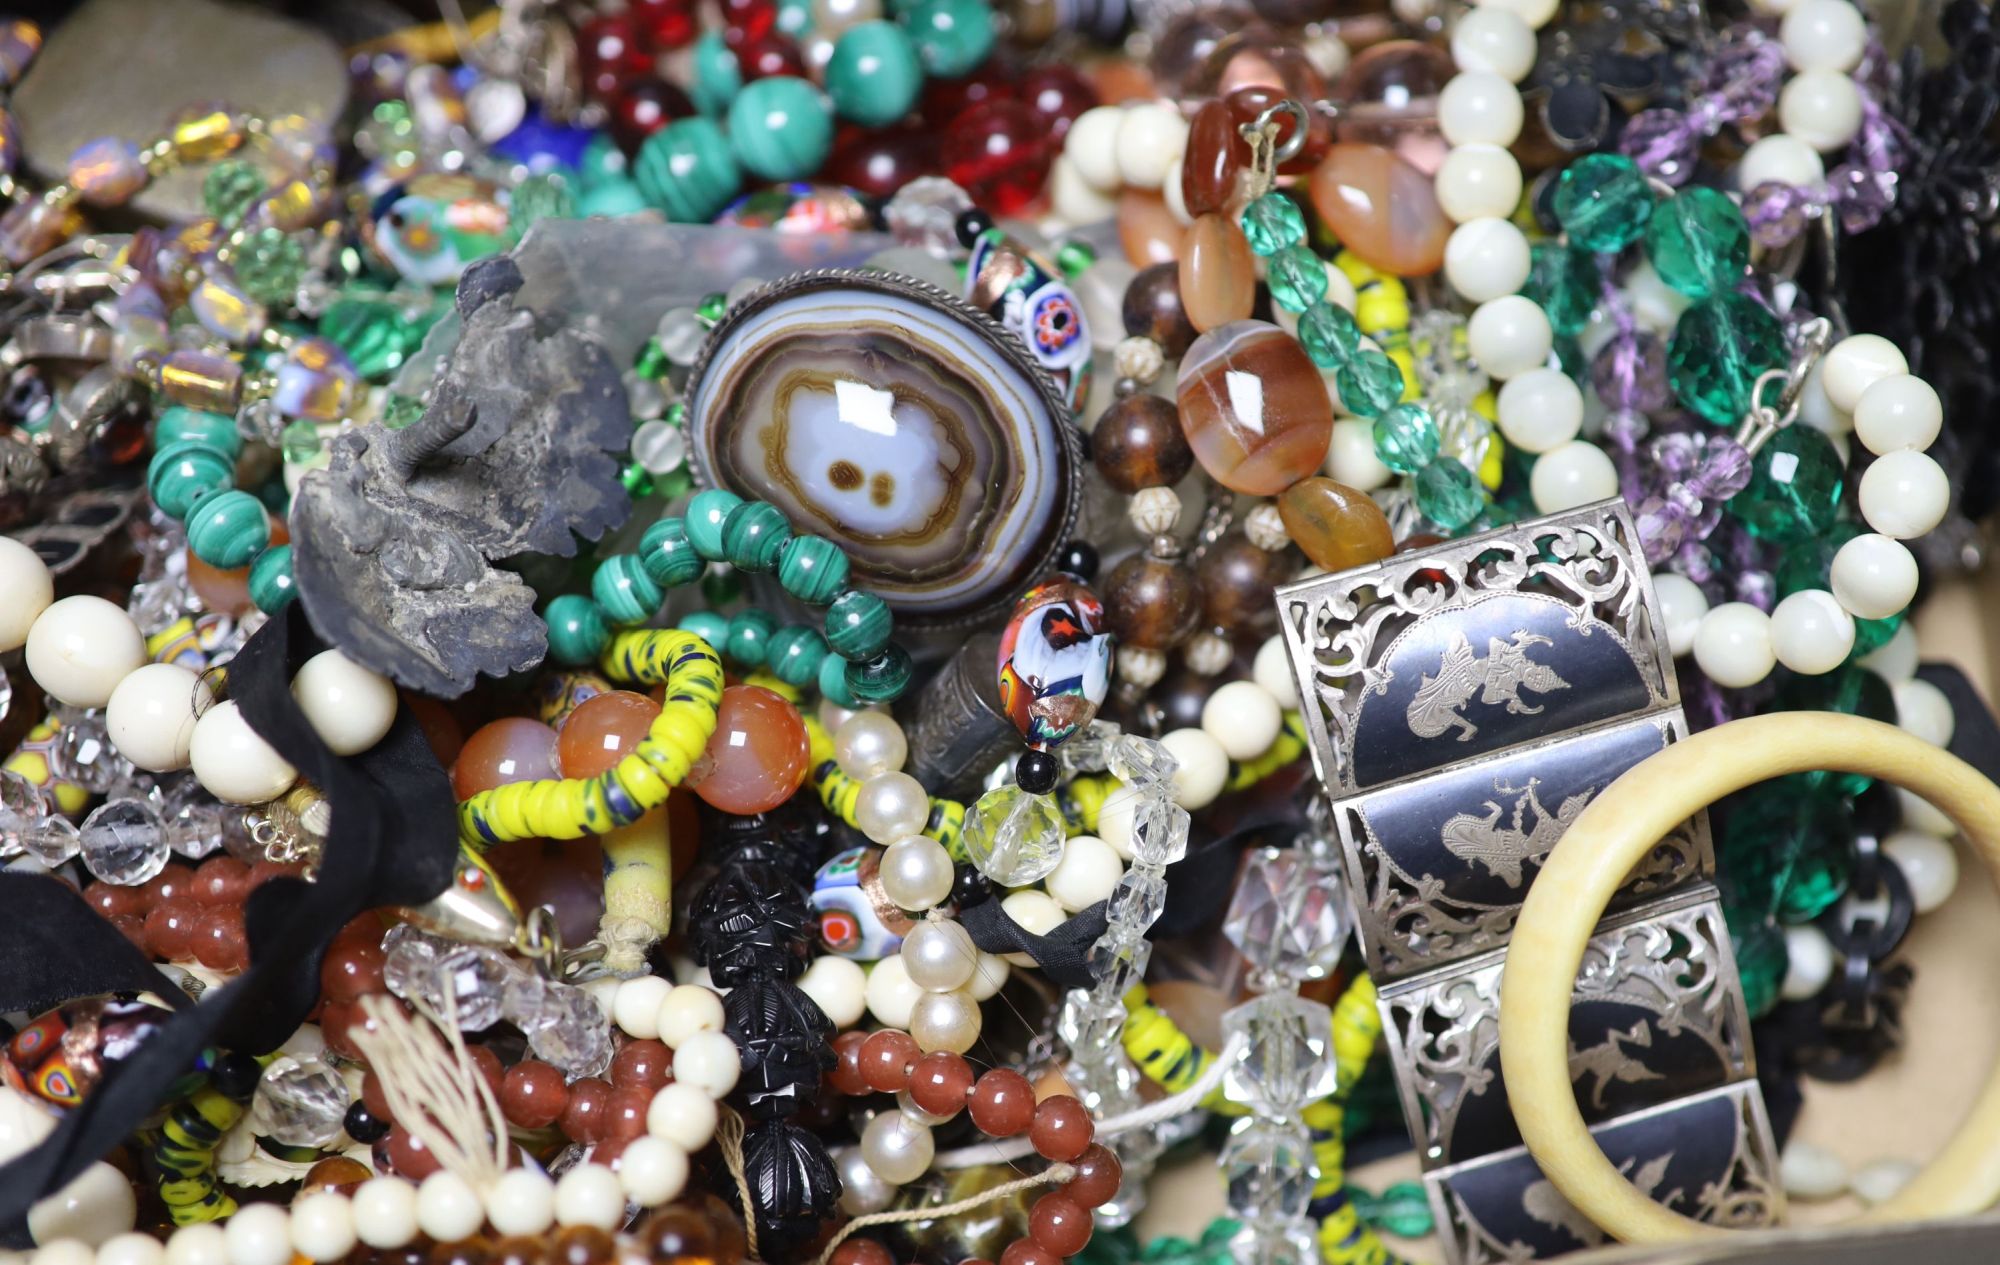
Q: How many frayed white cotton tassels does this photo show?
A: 1